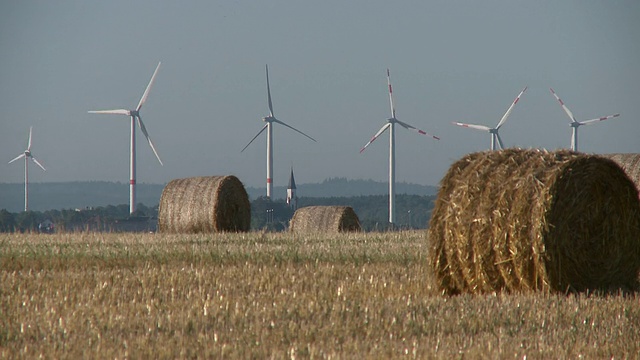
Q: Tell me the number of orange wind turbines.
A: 0